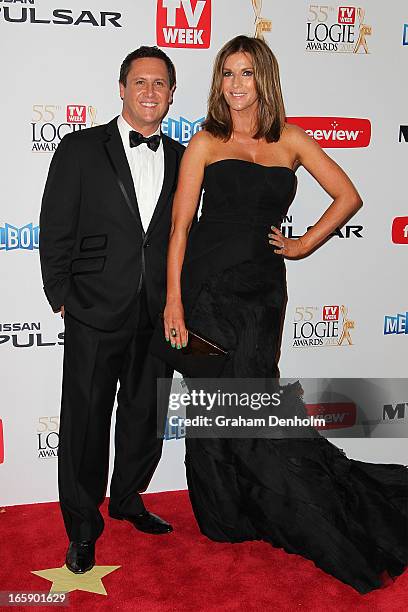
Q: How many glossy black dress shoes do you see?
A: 2